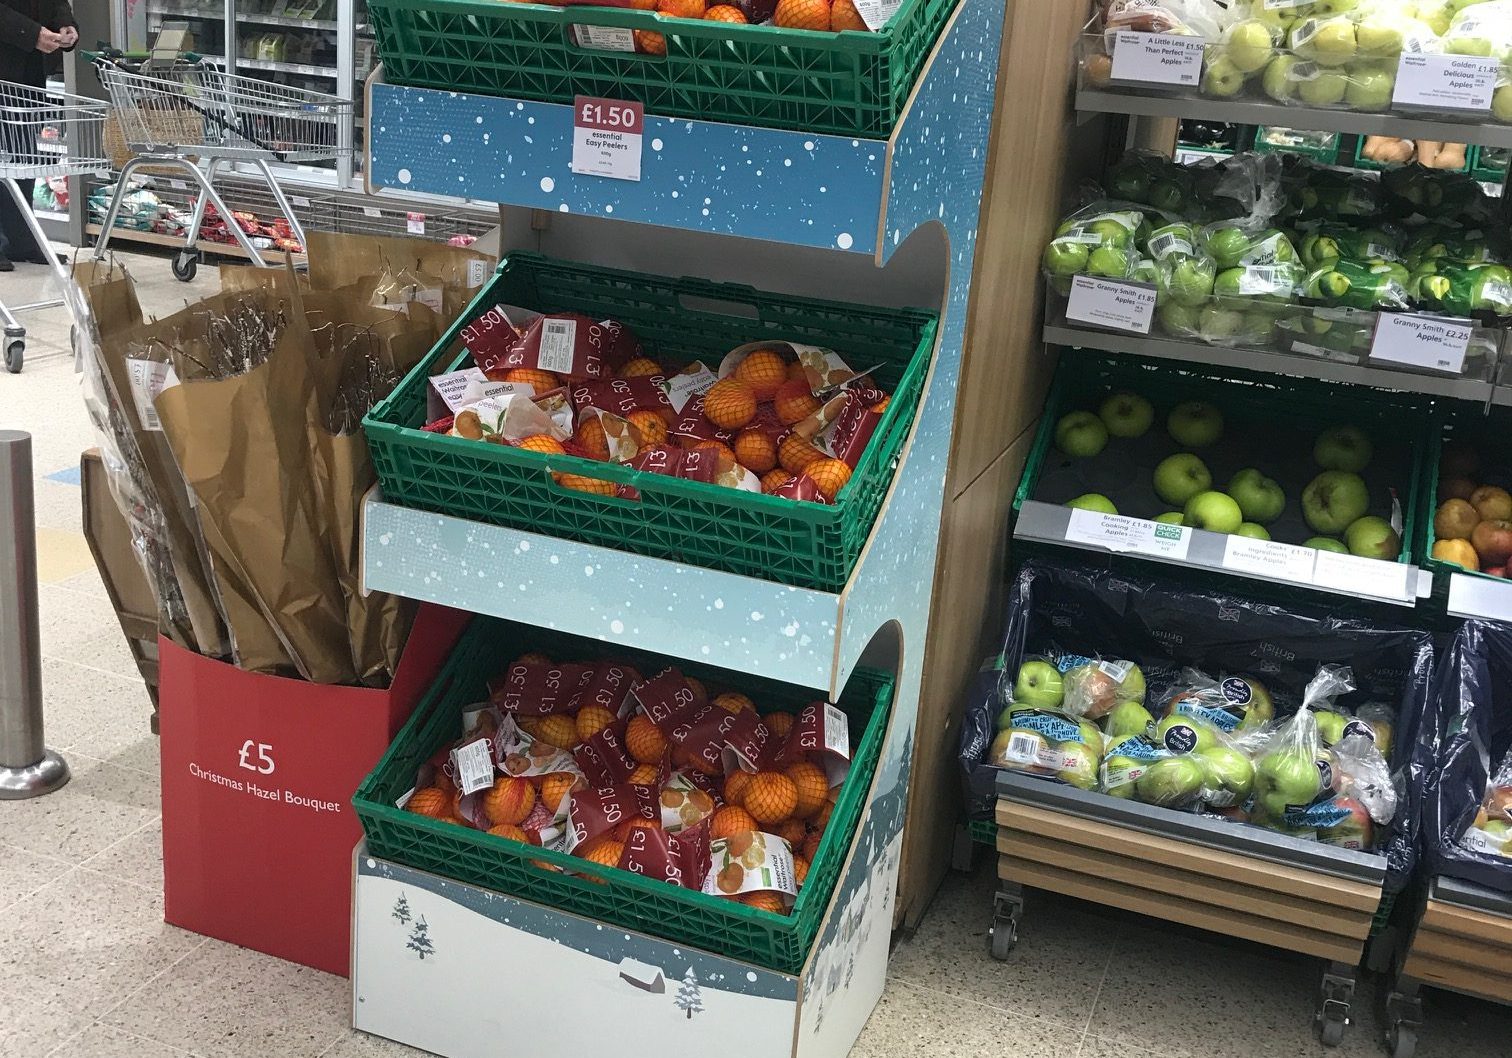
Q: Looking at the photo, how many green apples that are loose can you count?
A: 13